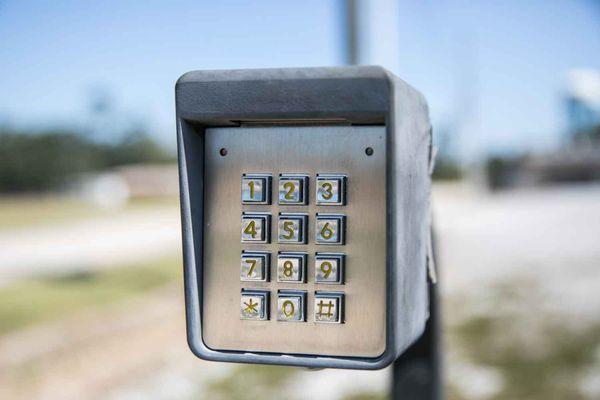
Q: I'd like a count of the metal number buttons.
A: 10